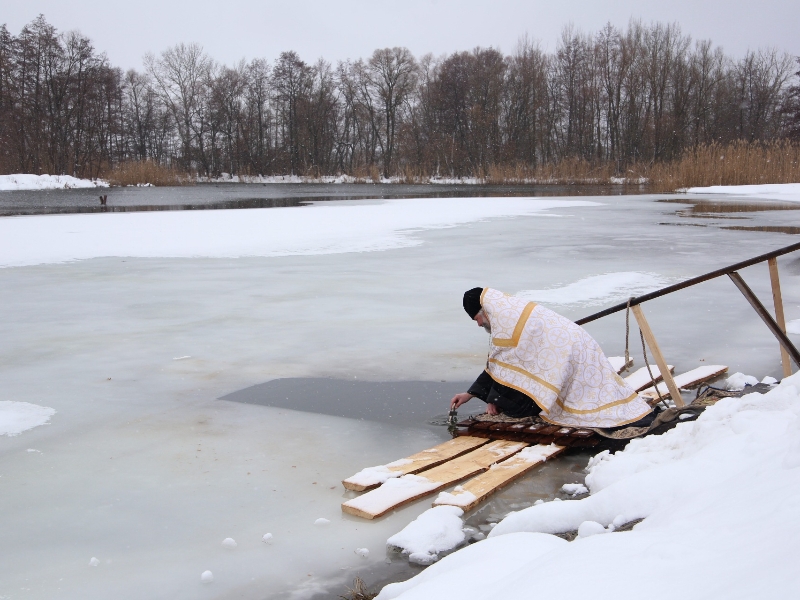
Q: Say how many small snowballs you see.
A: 6